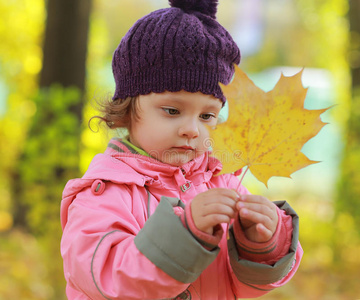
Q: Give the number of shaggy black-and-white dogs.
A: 0